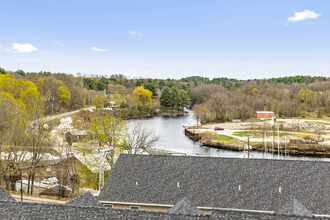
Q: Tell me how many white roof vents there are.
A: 4